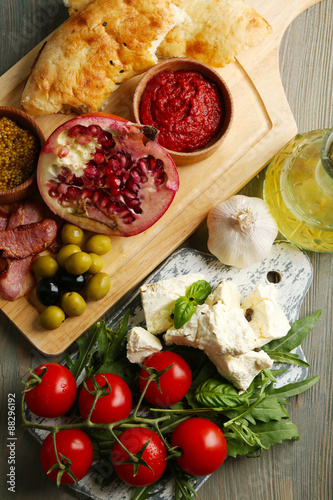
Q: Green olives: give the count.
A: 9